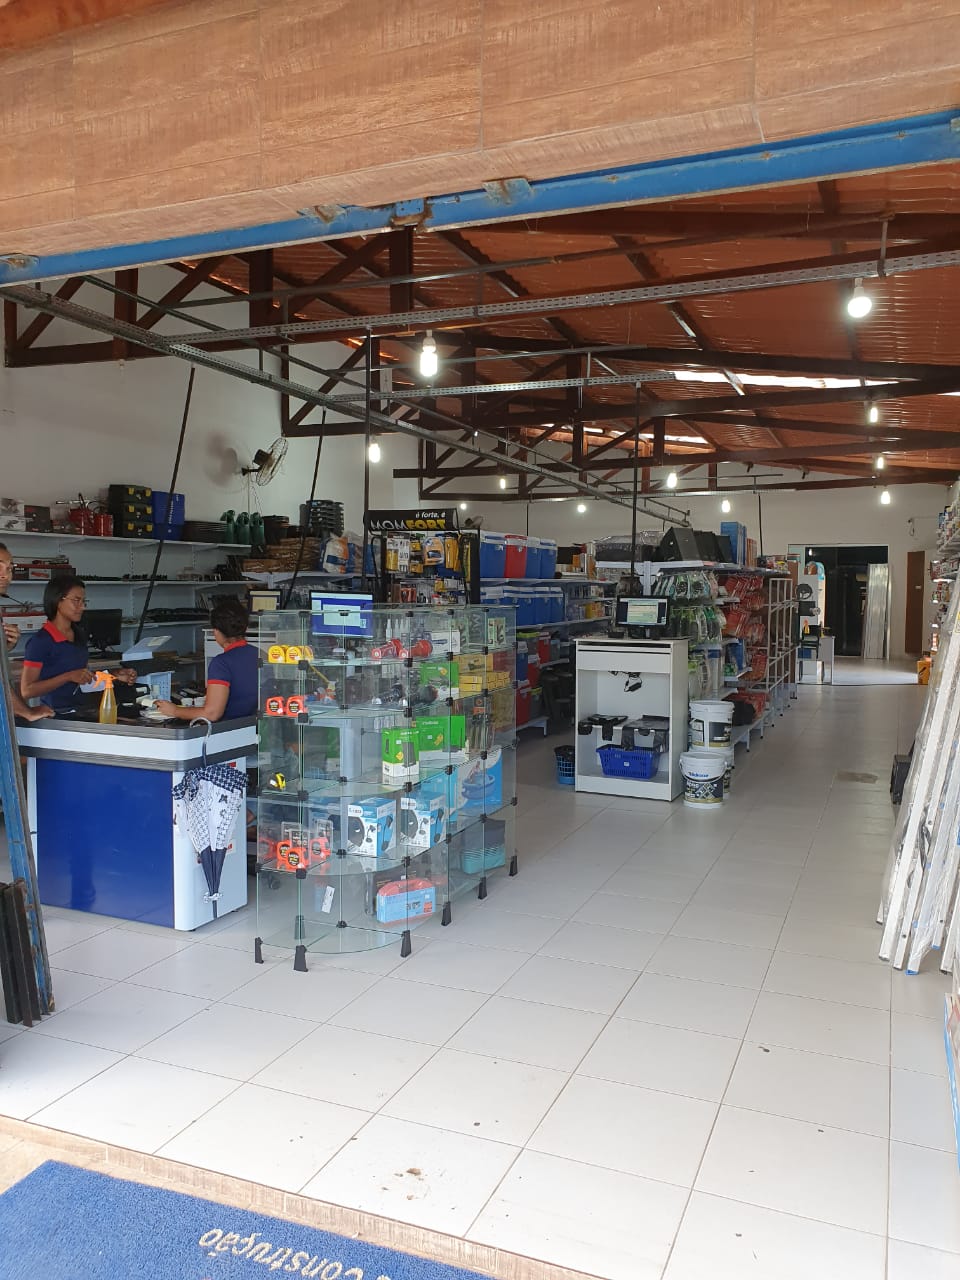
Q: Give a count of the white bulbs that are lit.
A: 11